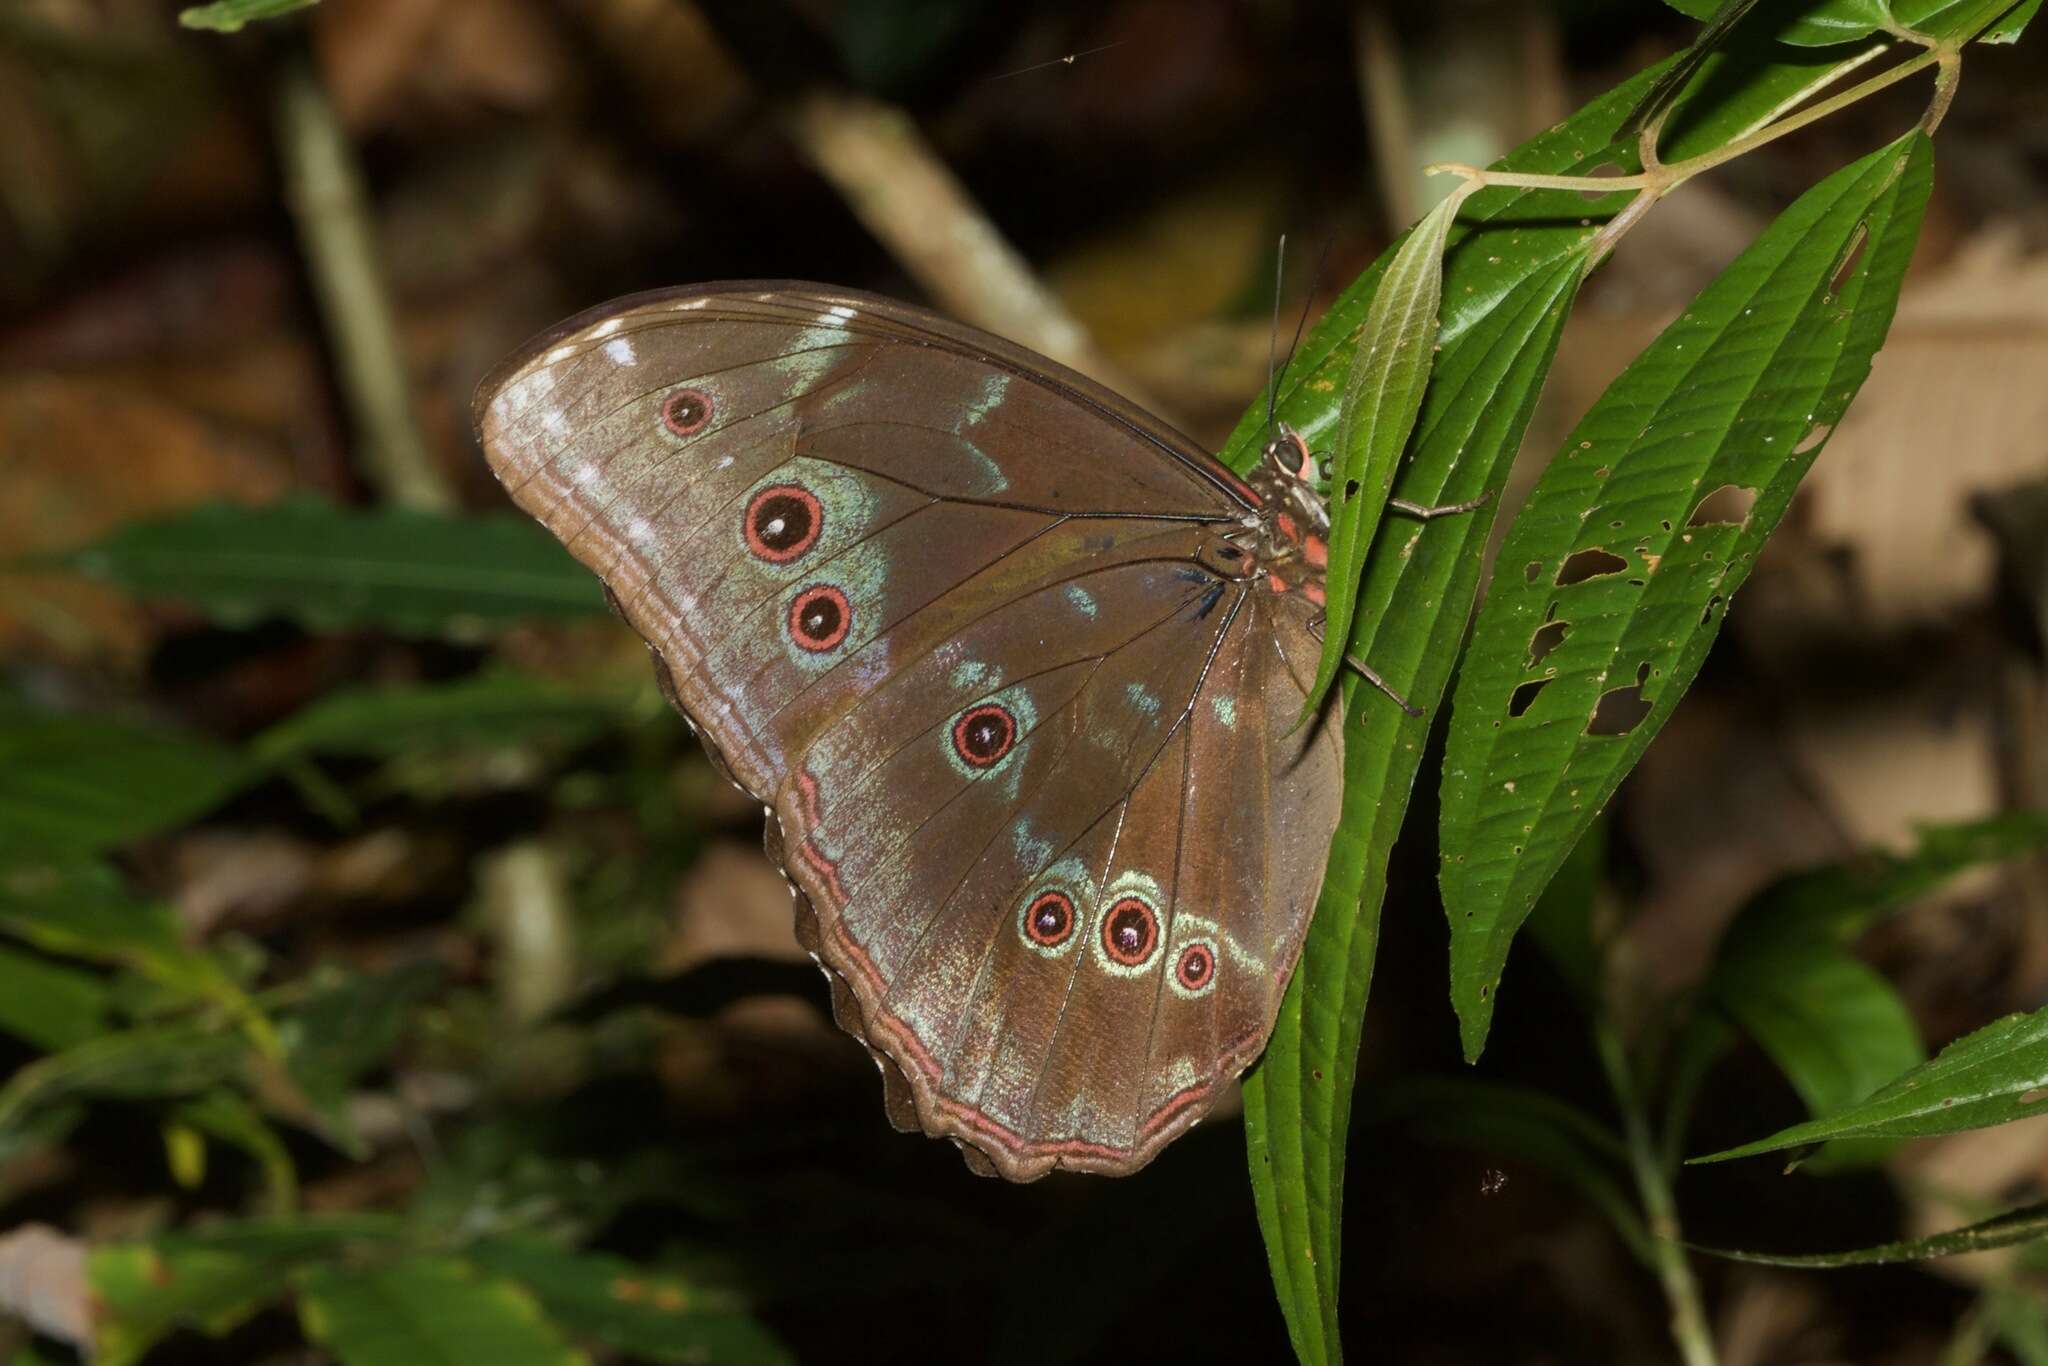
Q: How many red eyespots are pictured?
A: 7